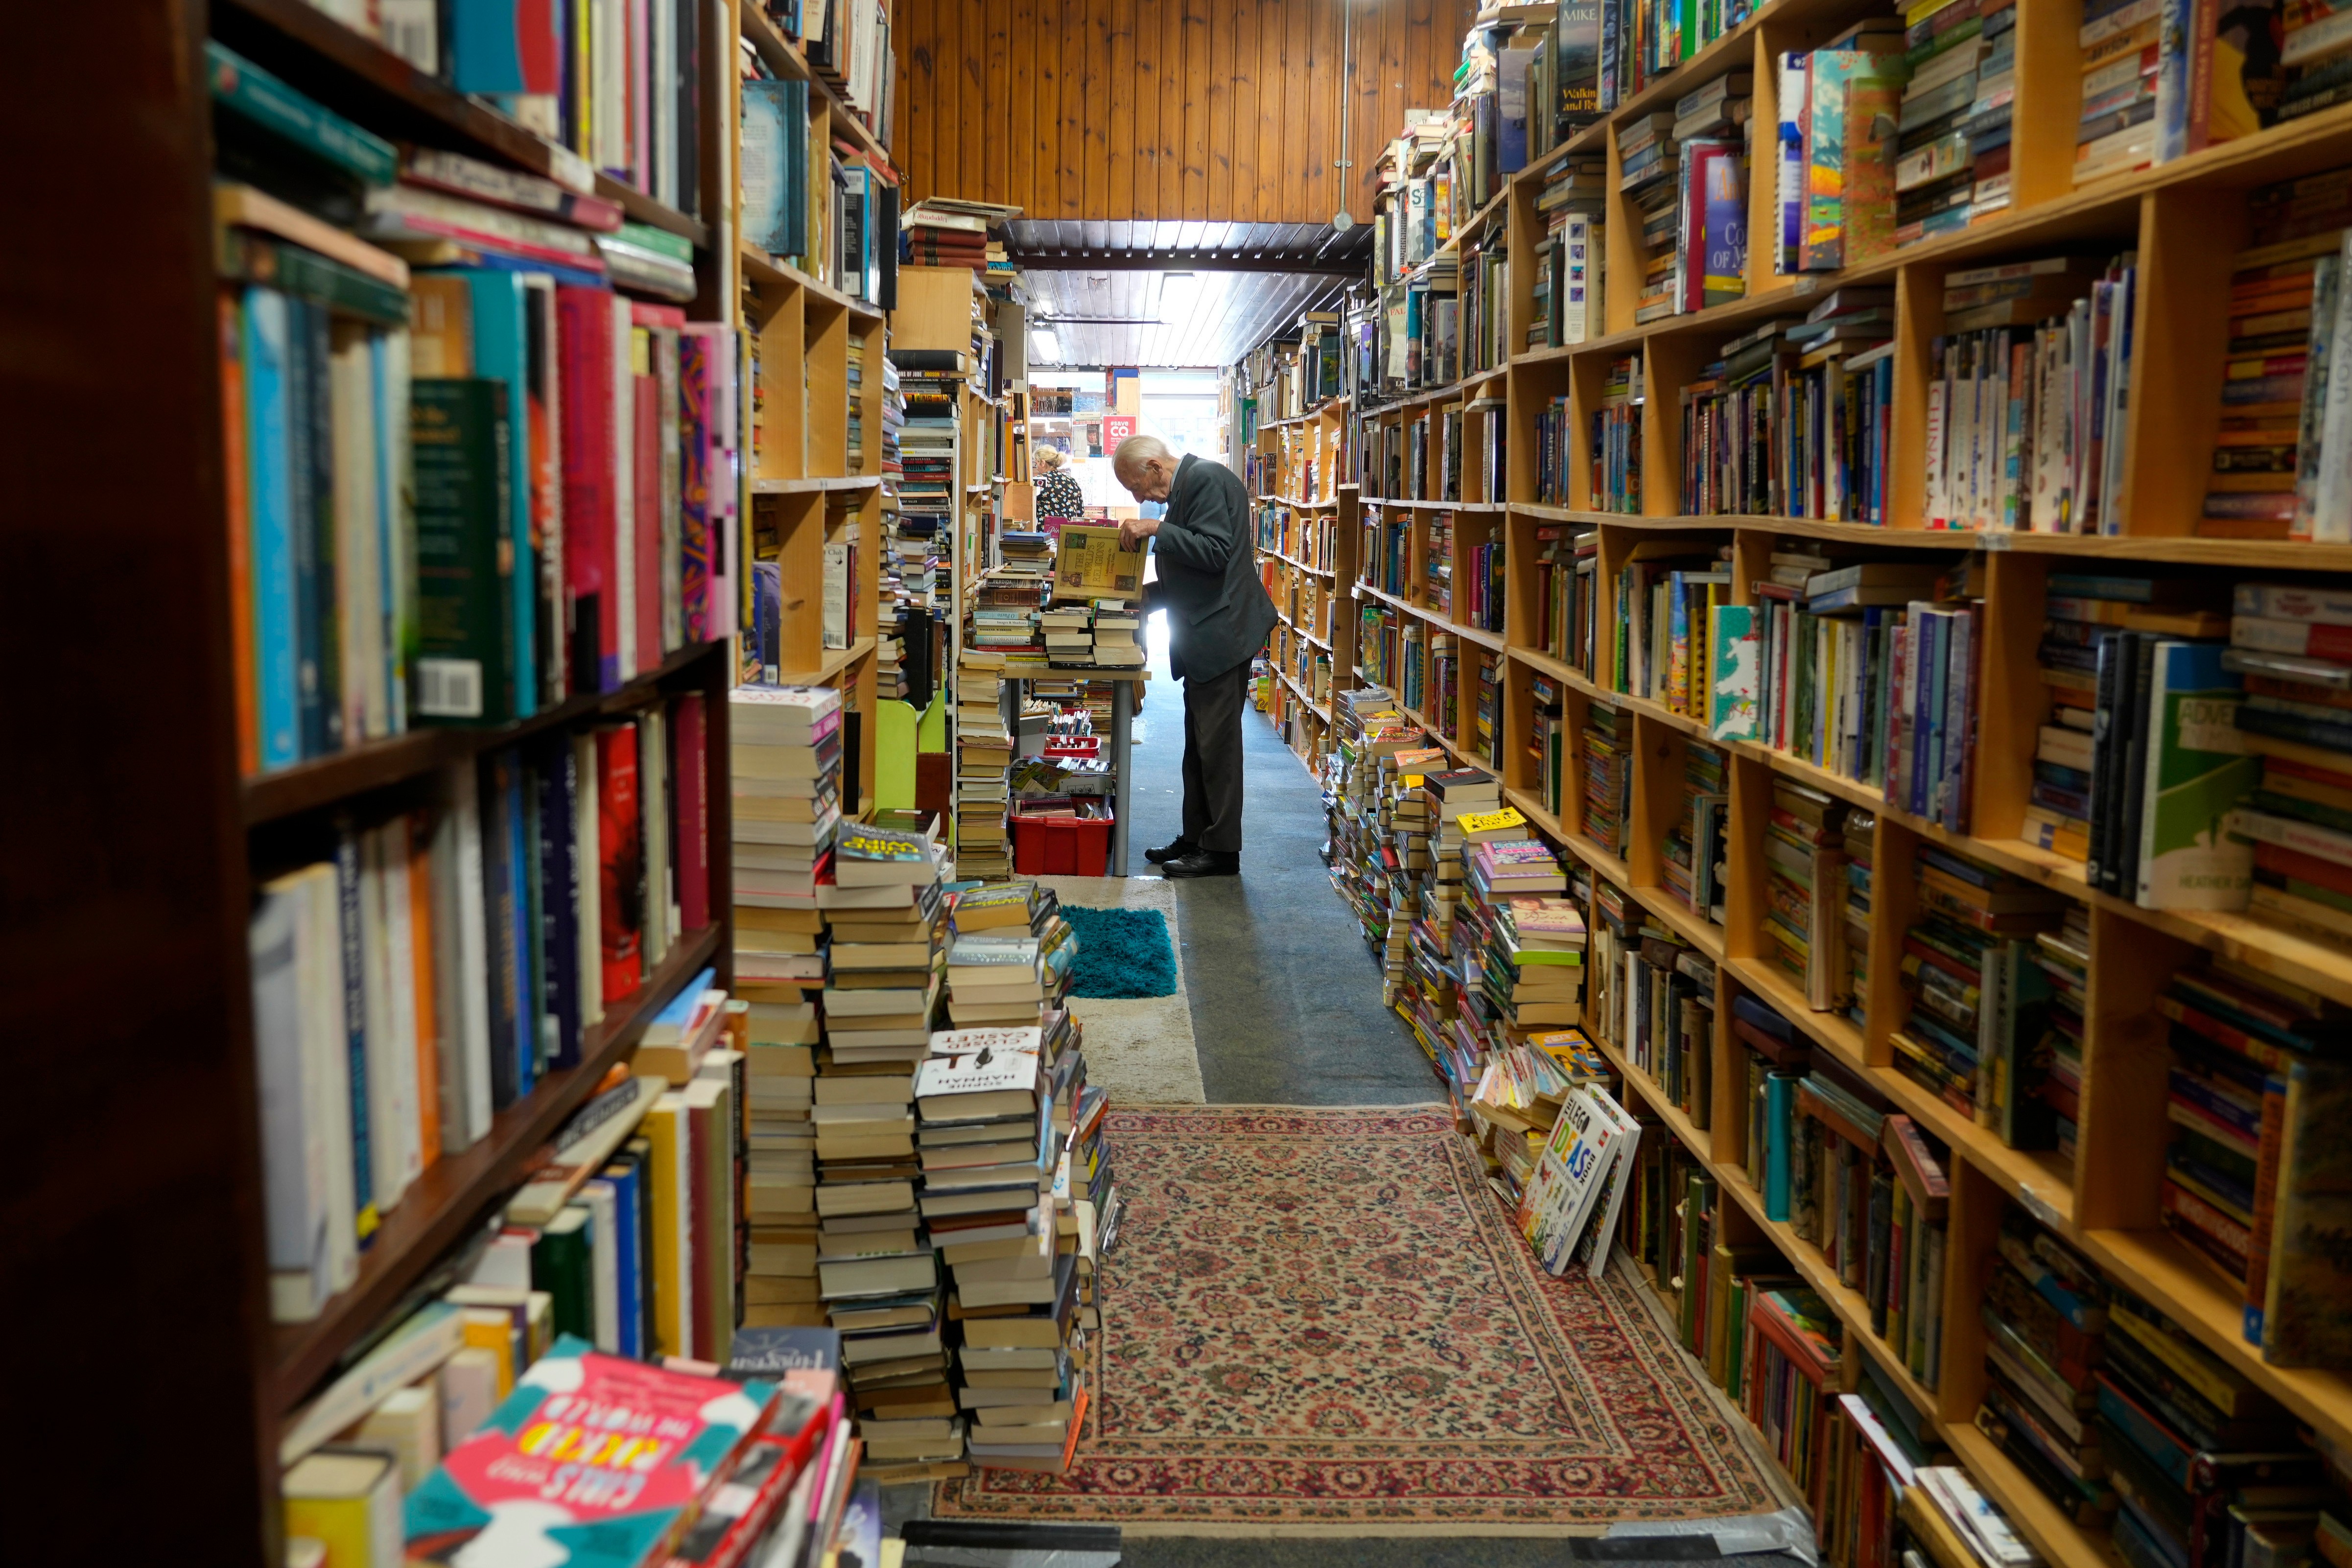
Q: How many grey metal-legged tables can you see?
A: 1